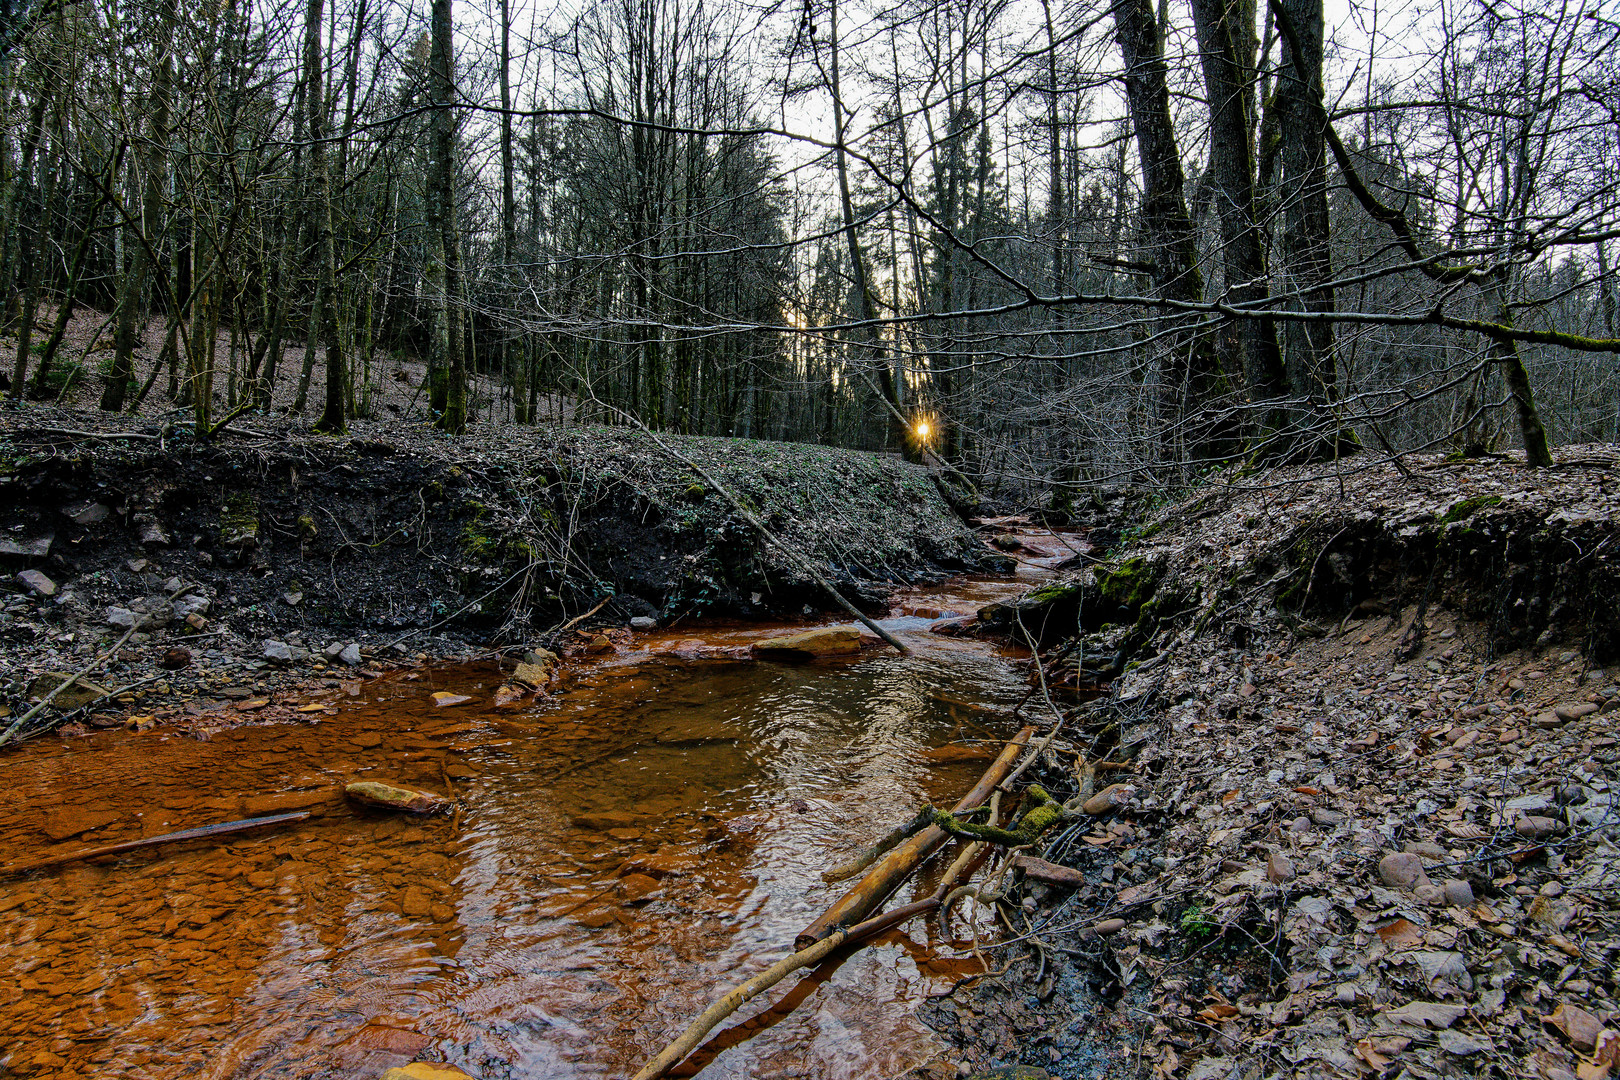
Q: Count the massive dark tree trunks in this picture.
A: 3